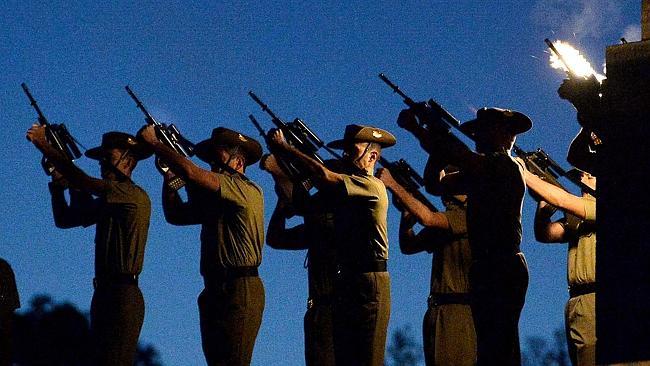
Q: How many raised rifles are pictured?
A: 8